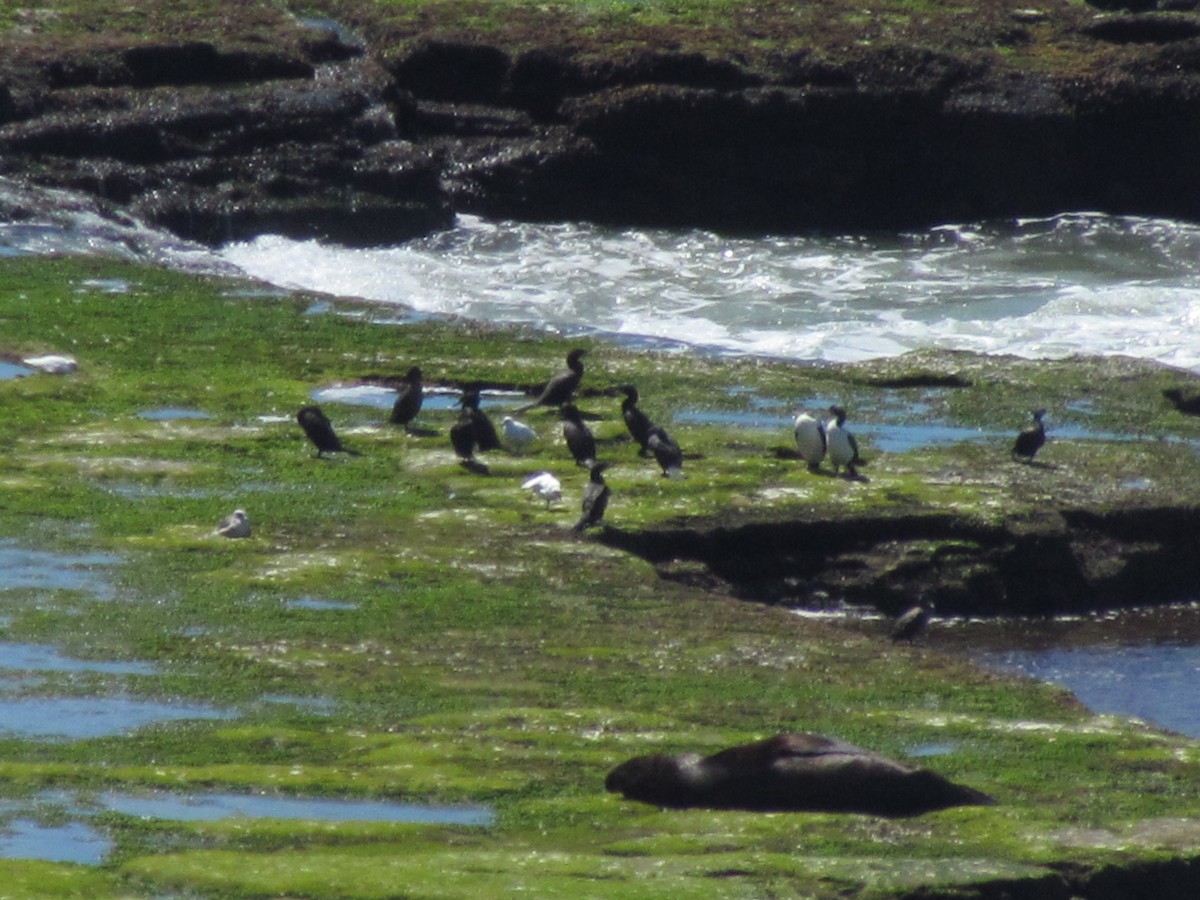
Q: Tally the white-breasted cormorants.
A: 2